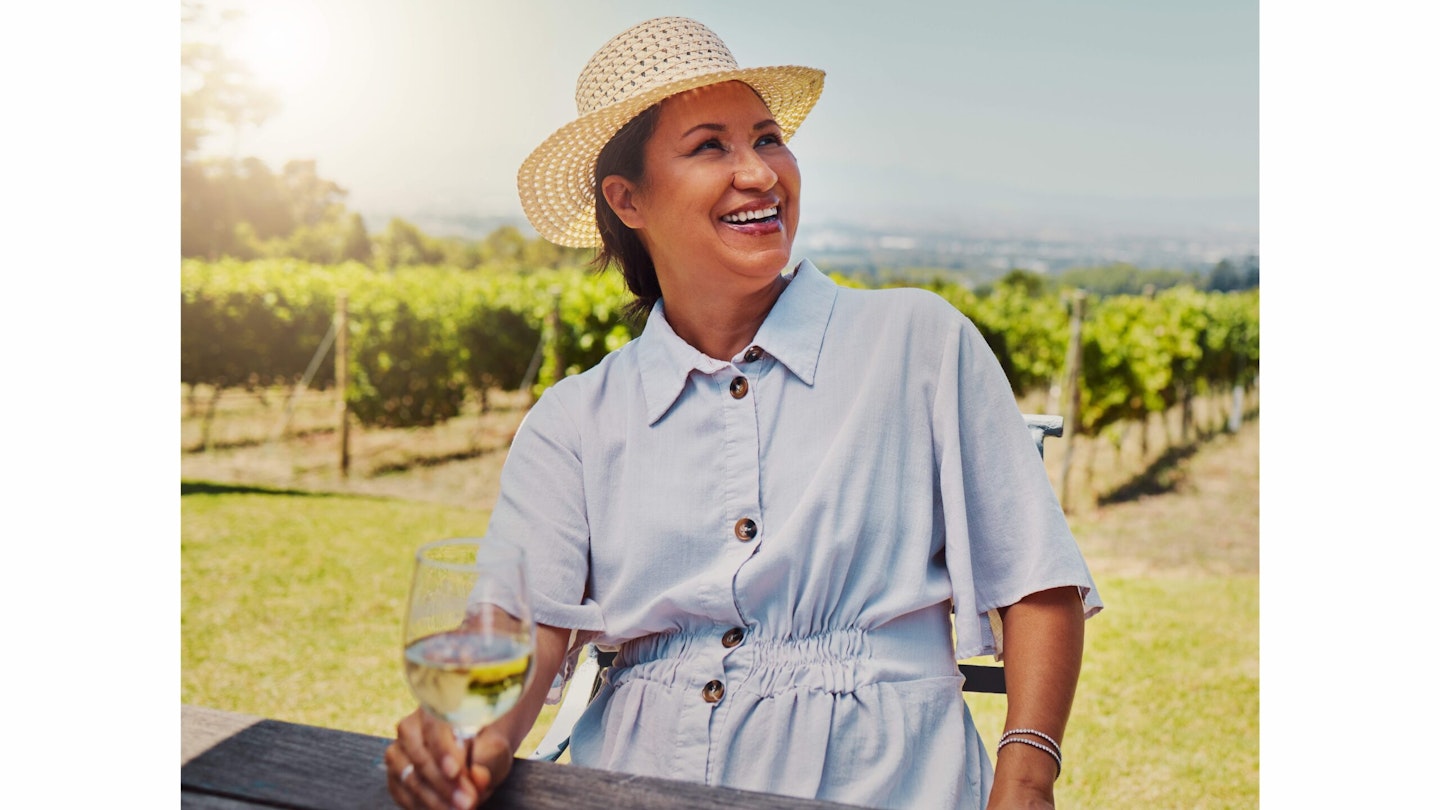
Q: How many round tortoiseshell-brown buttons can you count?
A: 5